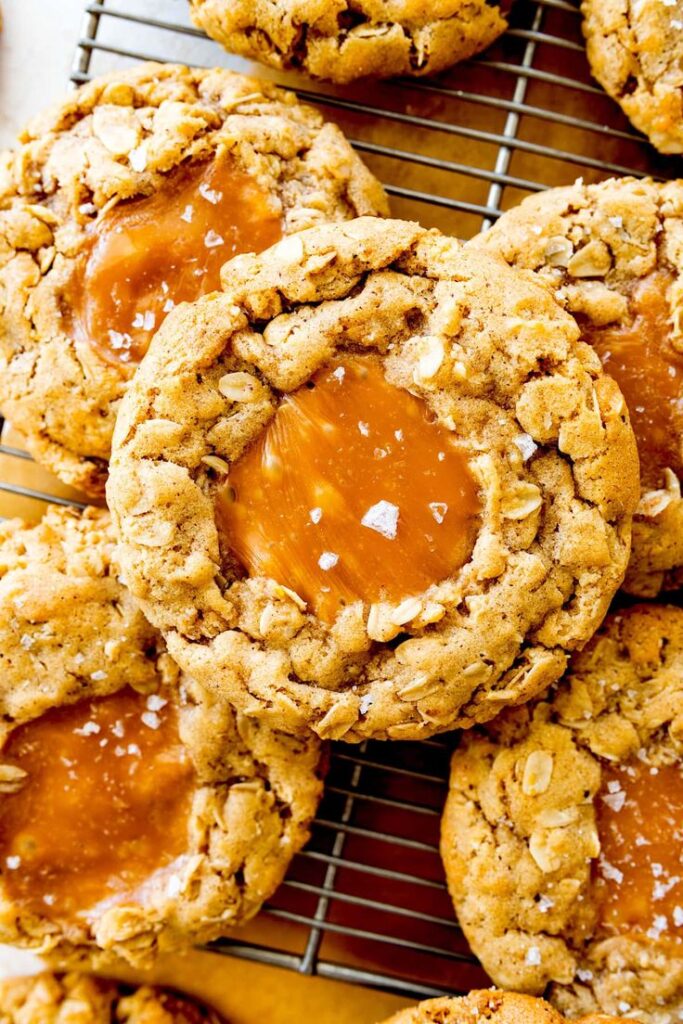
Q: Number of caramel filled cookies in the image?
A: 5